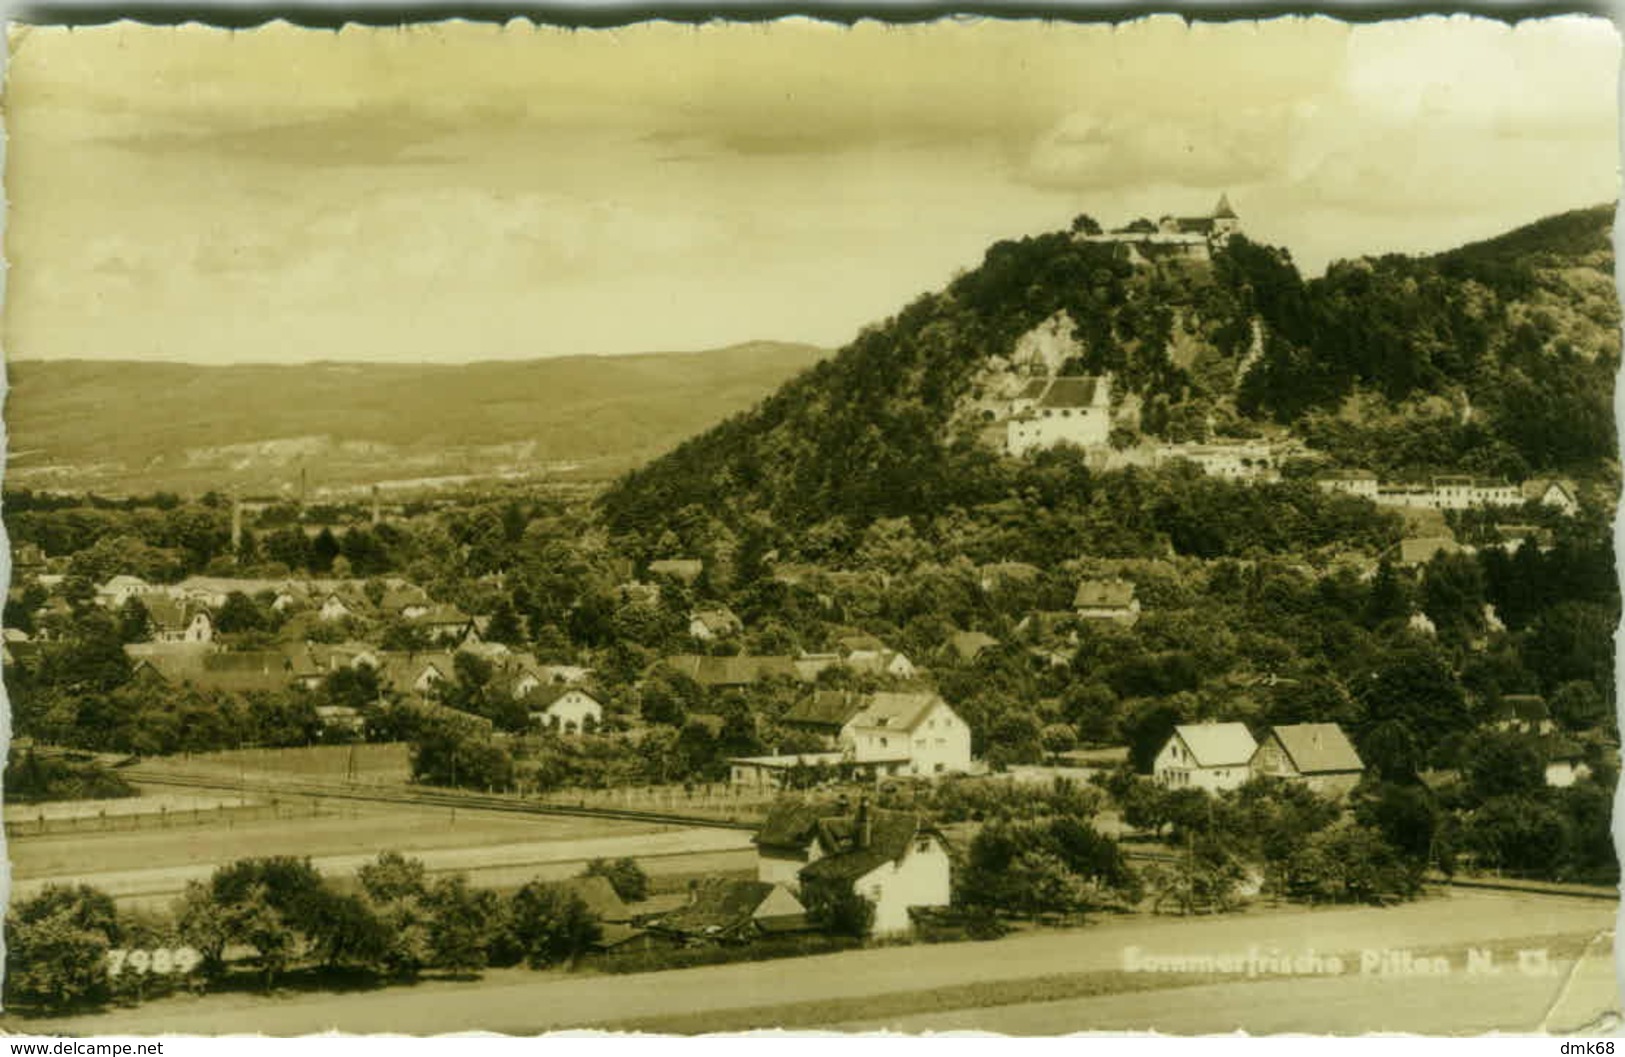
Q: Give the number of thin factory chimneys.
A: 3